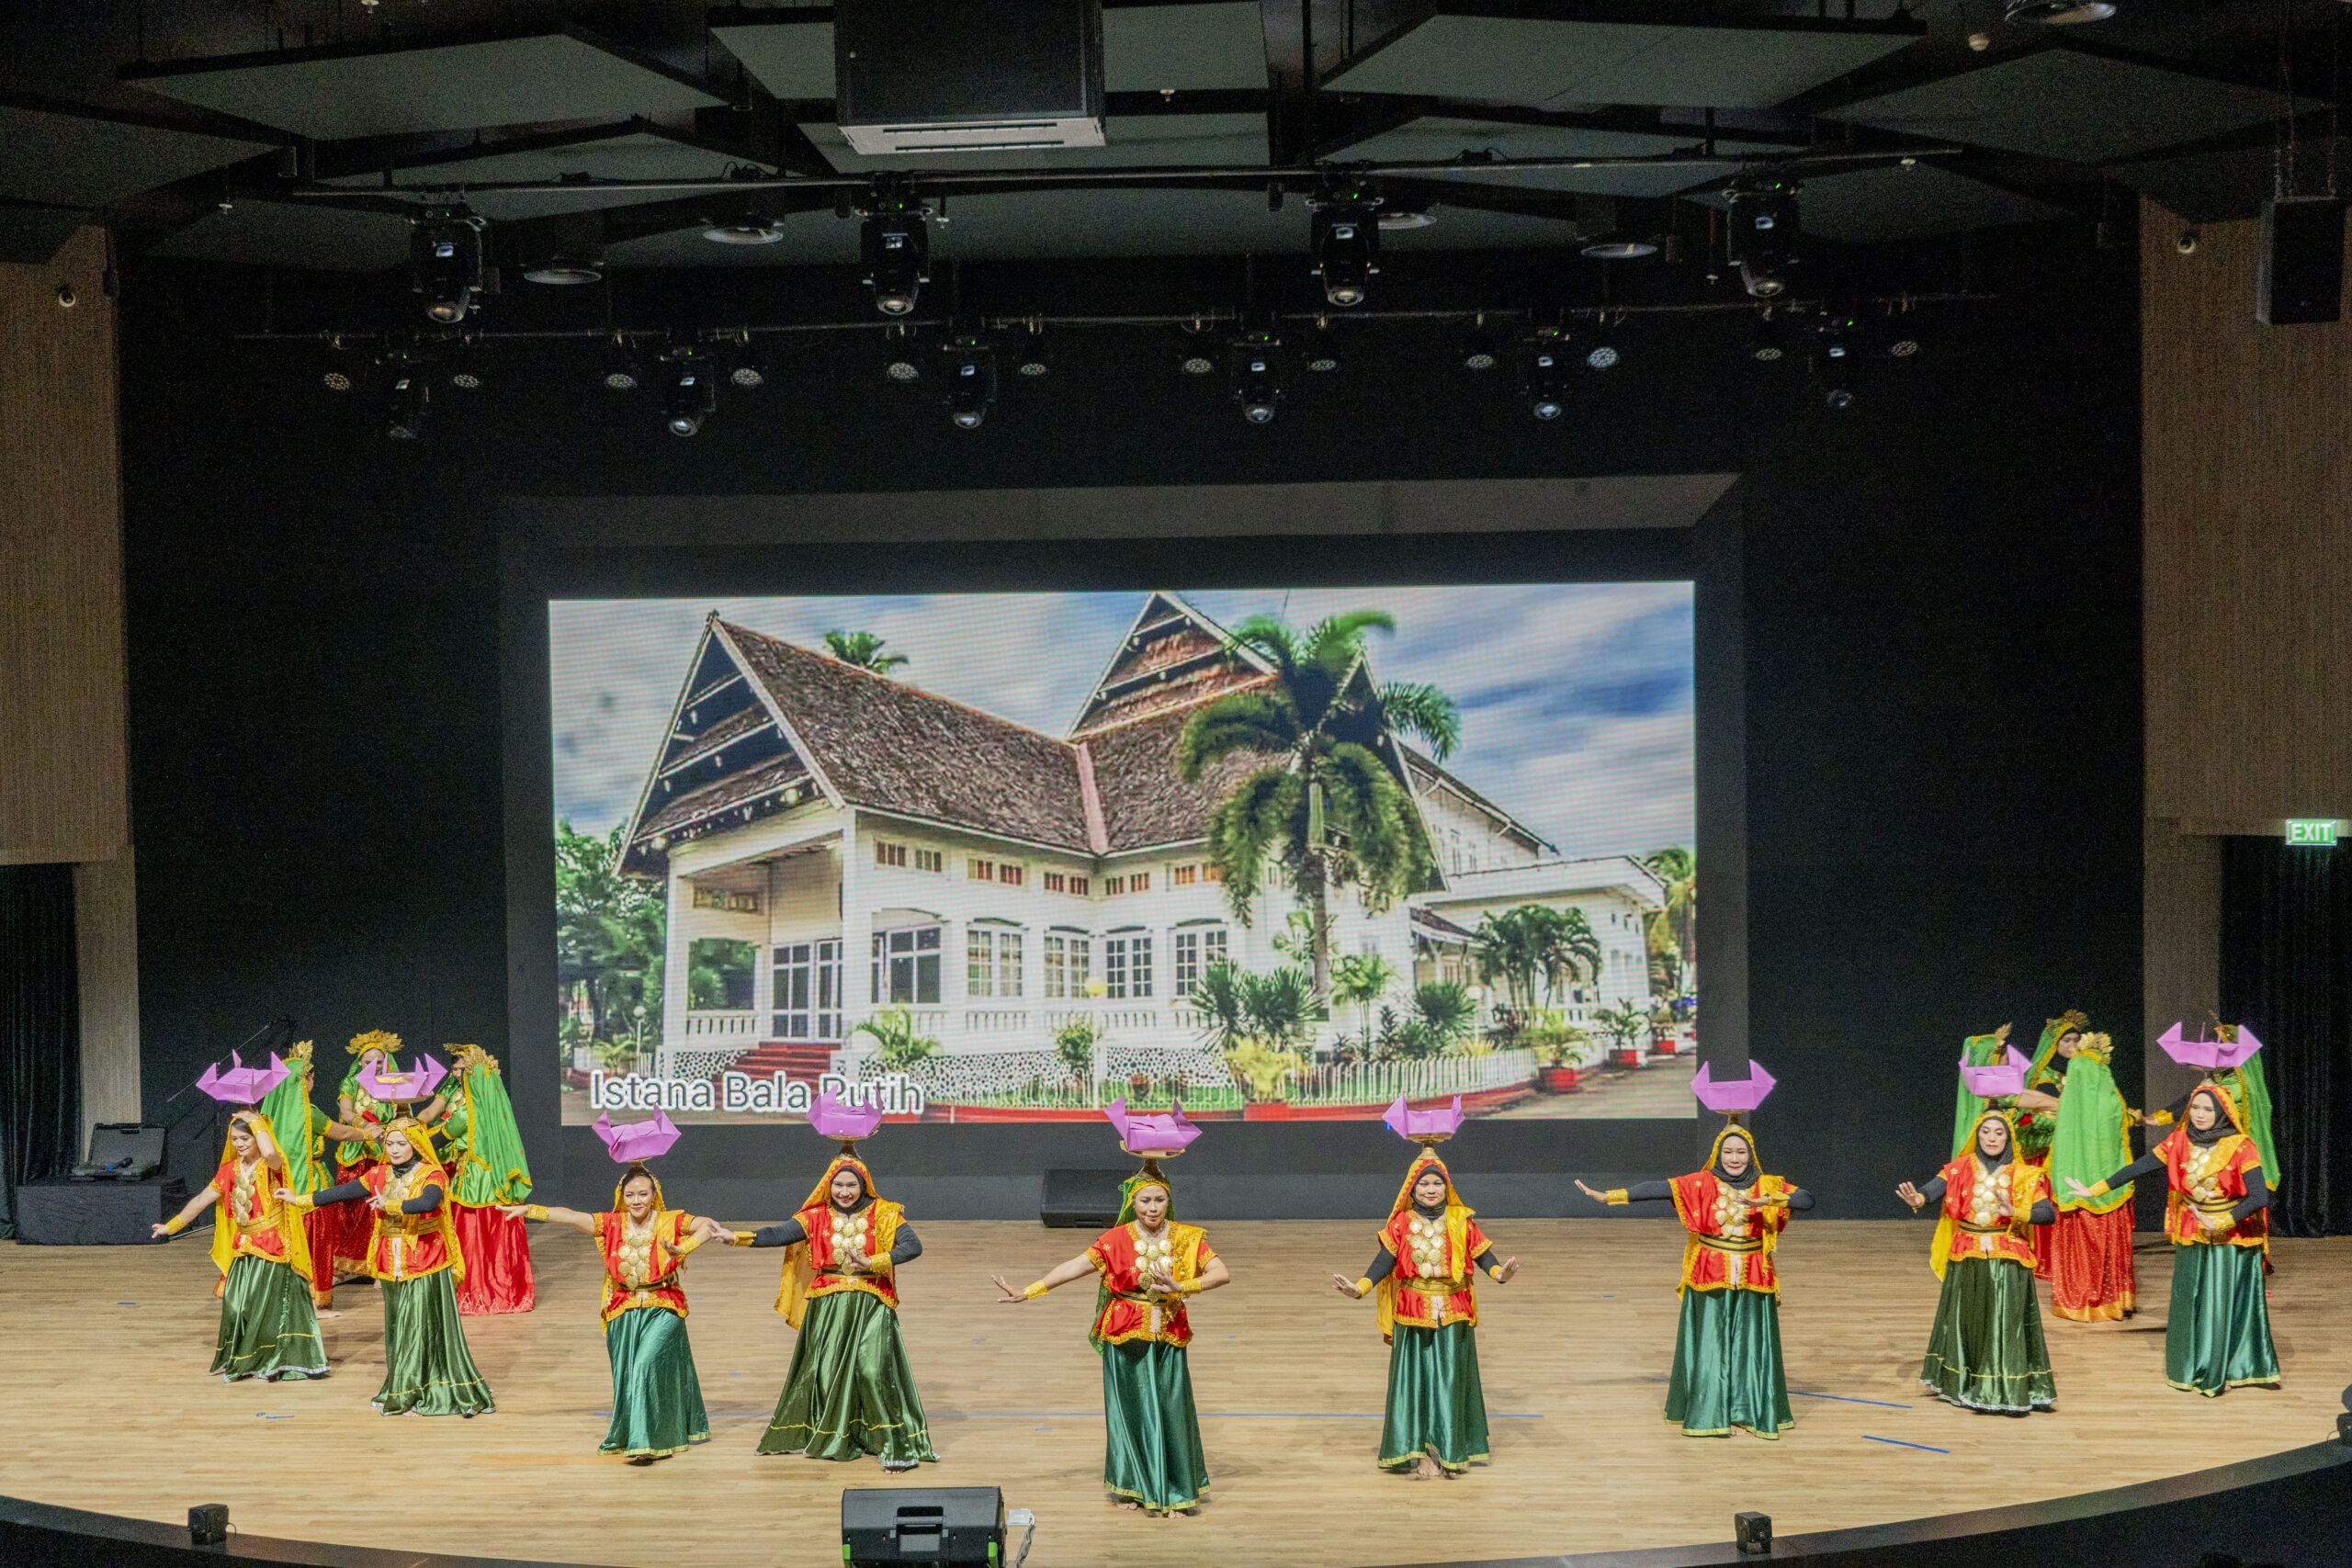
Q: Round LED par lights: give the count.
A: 12